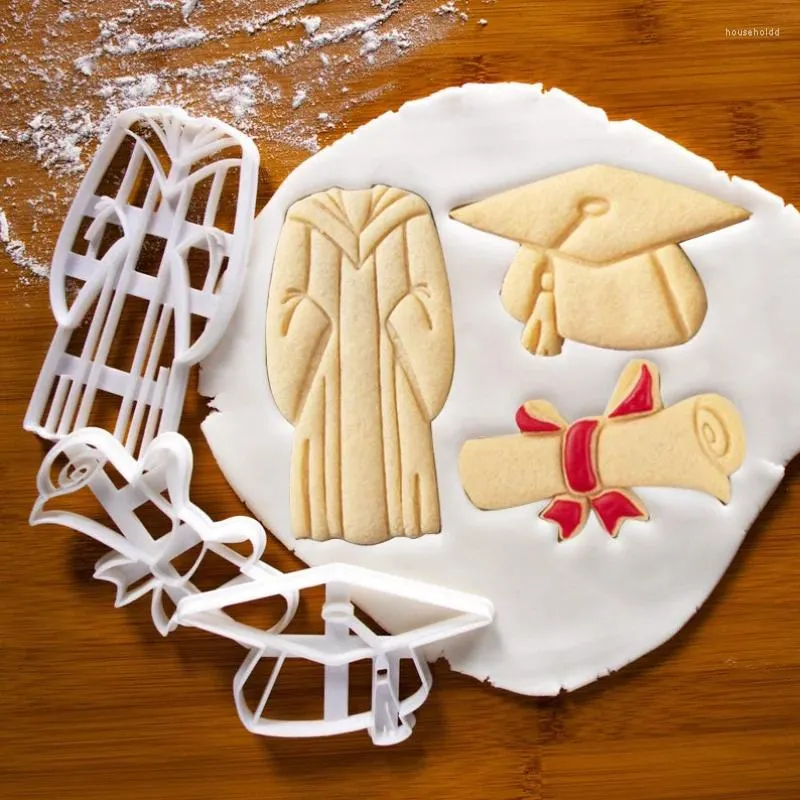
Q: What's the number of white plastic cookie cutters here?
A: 3